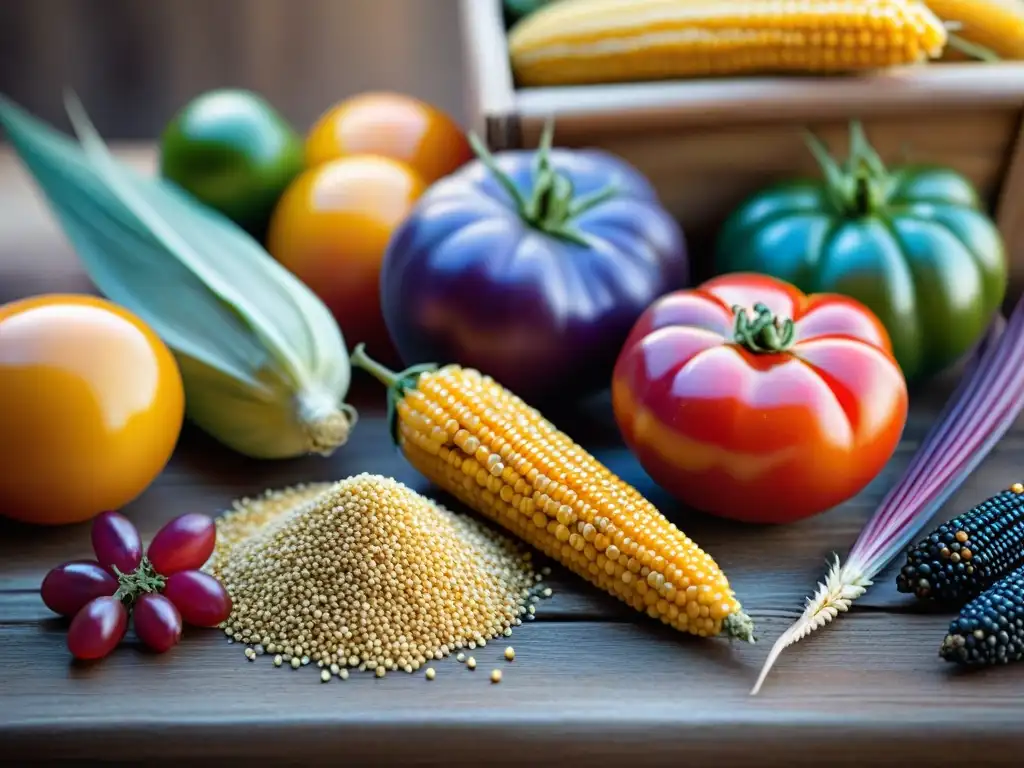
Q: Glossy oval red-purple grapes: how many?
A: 6